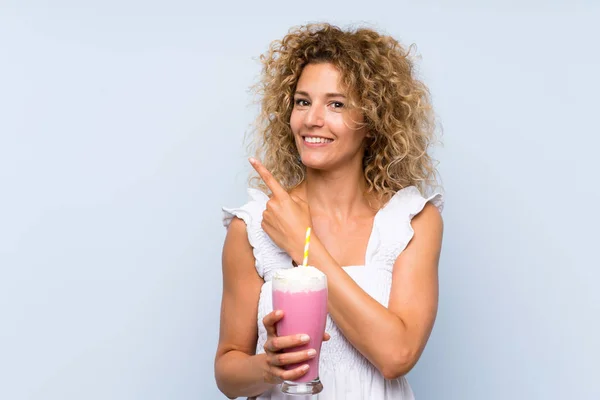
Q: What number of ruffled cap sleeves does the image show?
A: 2